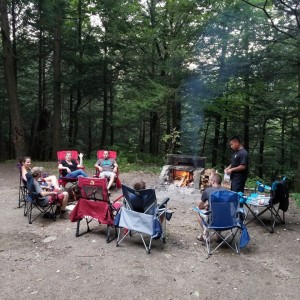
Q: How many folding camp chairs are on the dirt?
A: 8